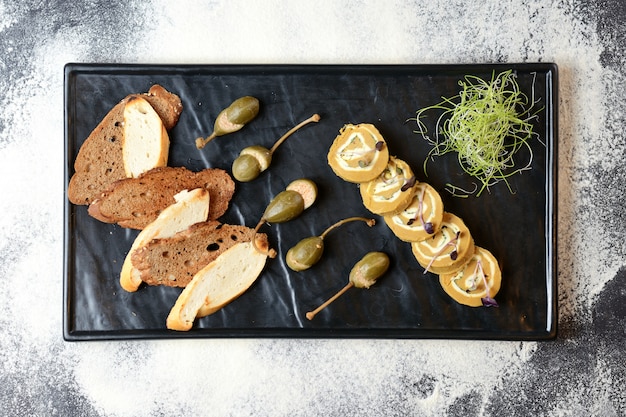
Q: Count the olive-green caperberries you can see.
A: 5